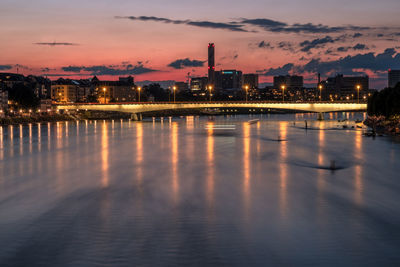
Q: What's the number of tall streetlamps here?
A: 8